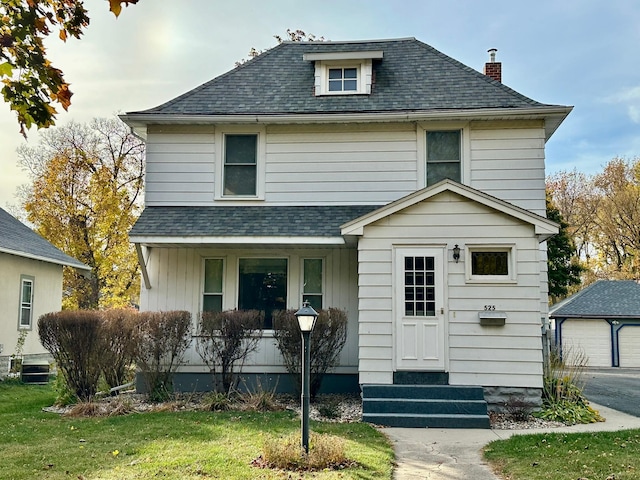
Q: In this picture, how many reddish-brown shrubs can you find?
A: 5